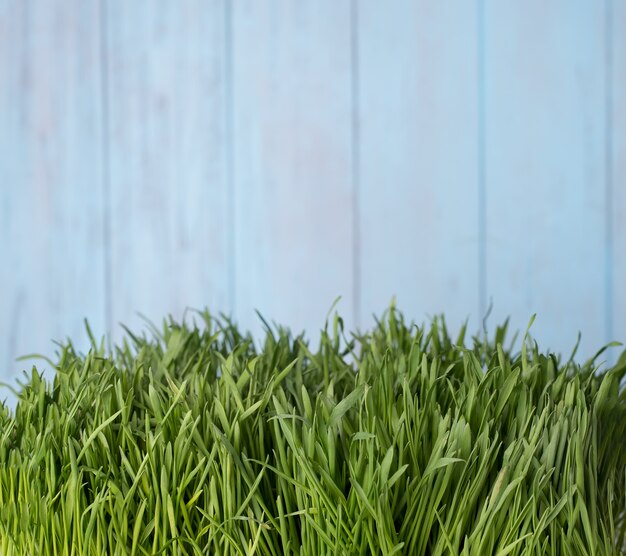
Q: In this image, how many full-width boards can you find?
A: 4